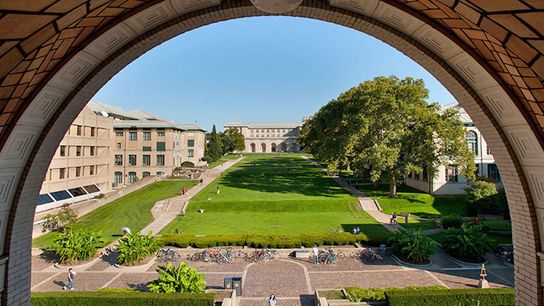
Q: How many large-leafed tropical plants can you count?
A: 5